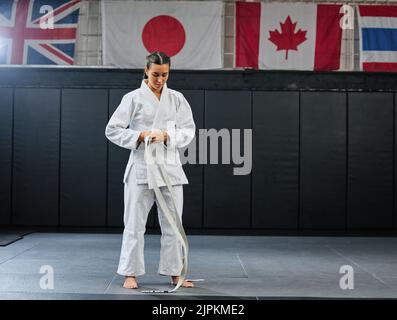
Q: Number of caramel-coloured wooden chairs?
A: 0